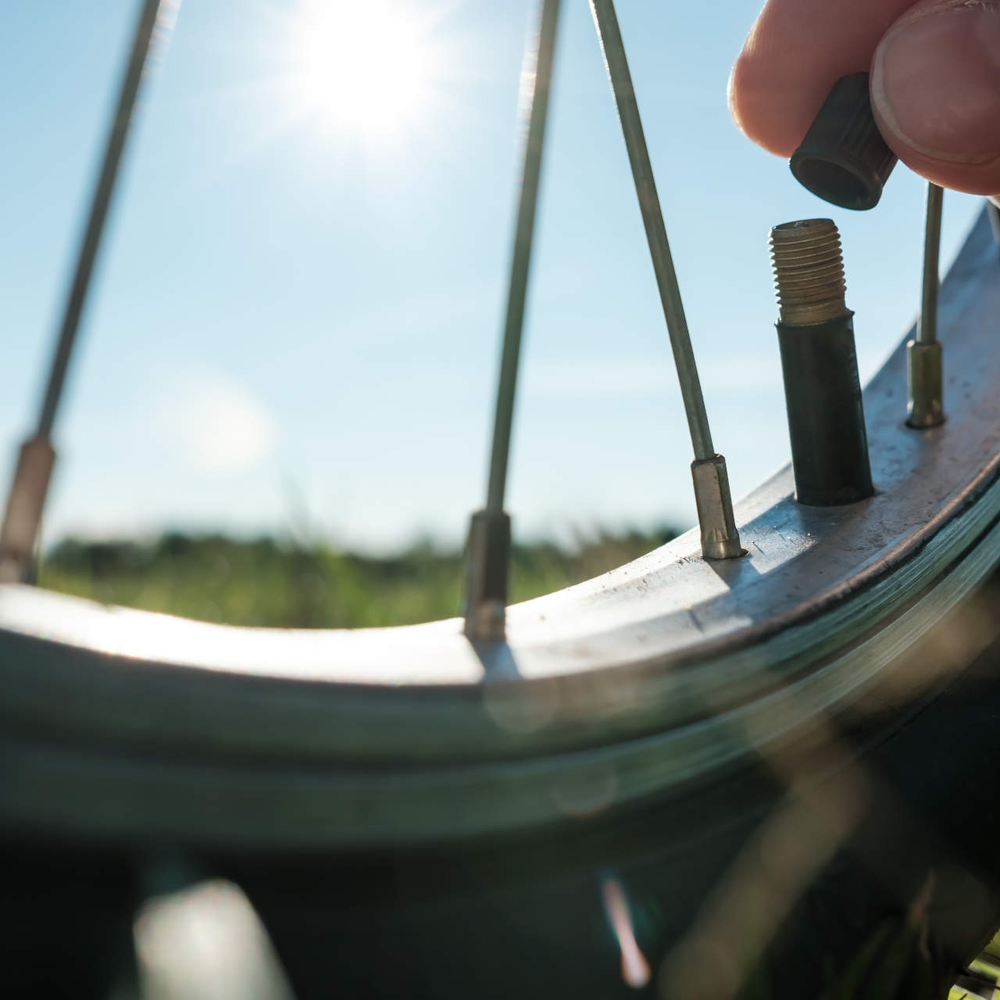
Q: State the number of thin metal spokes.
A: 4